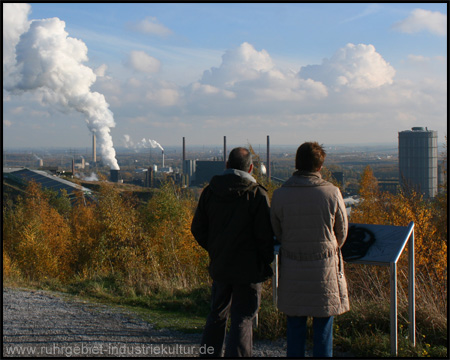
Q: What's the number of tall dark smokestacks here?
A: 3